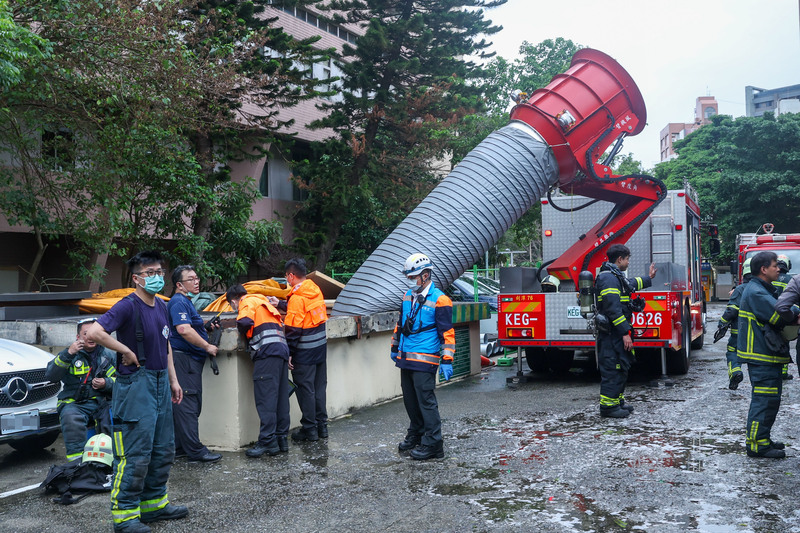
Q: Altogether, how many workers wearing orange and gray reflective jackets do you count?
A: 2